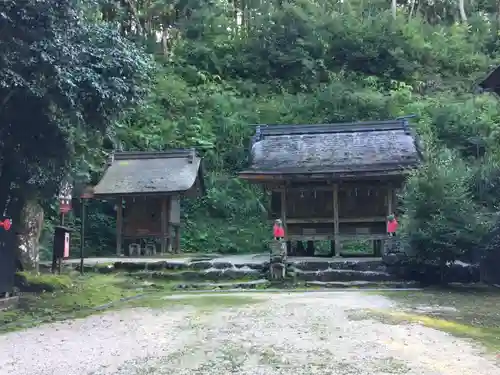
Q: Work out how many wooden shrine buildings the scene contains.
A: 2